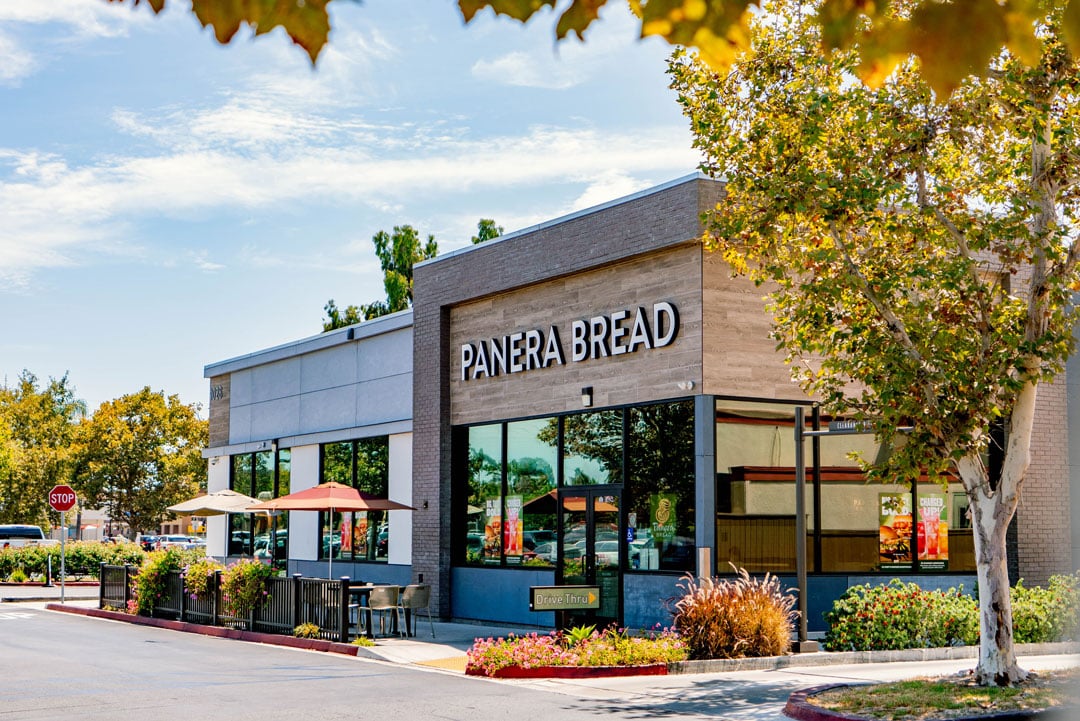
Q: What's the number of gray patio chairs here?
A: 2